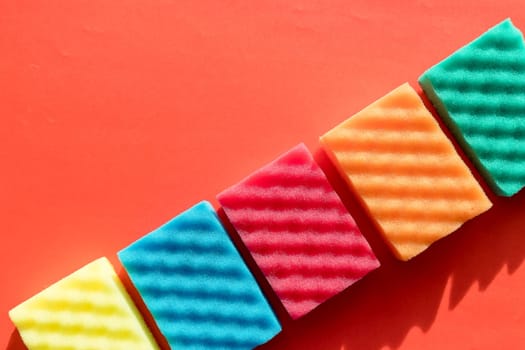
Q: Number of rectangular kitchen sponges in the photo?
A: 5